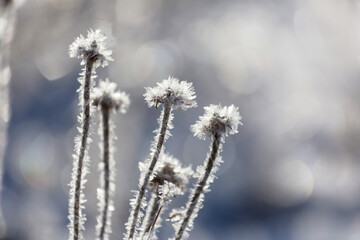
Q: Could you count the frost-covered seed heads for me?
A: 5